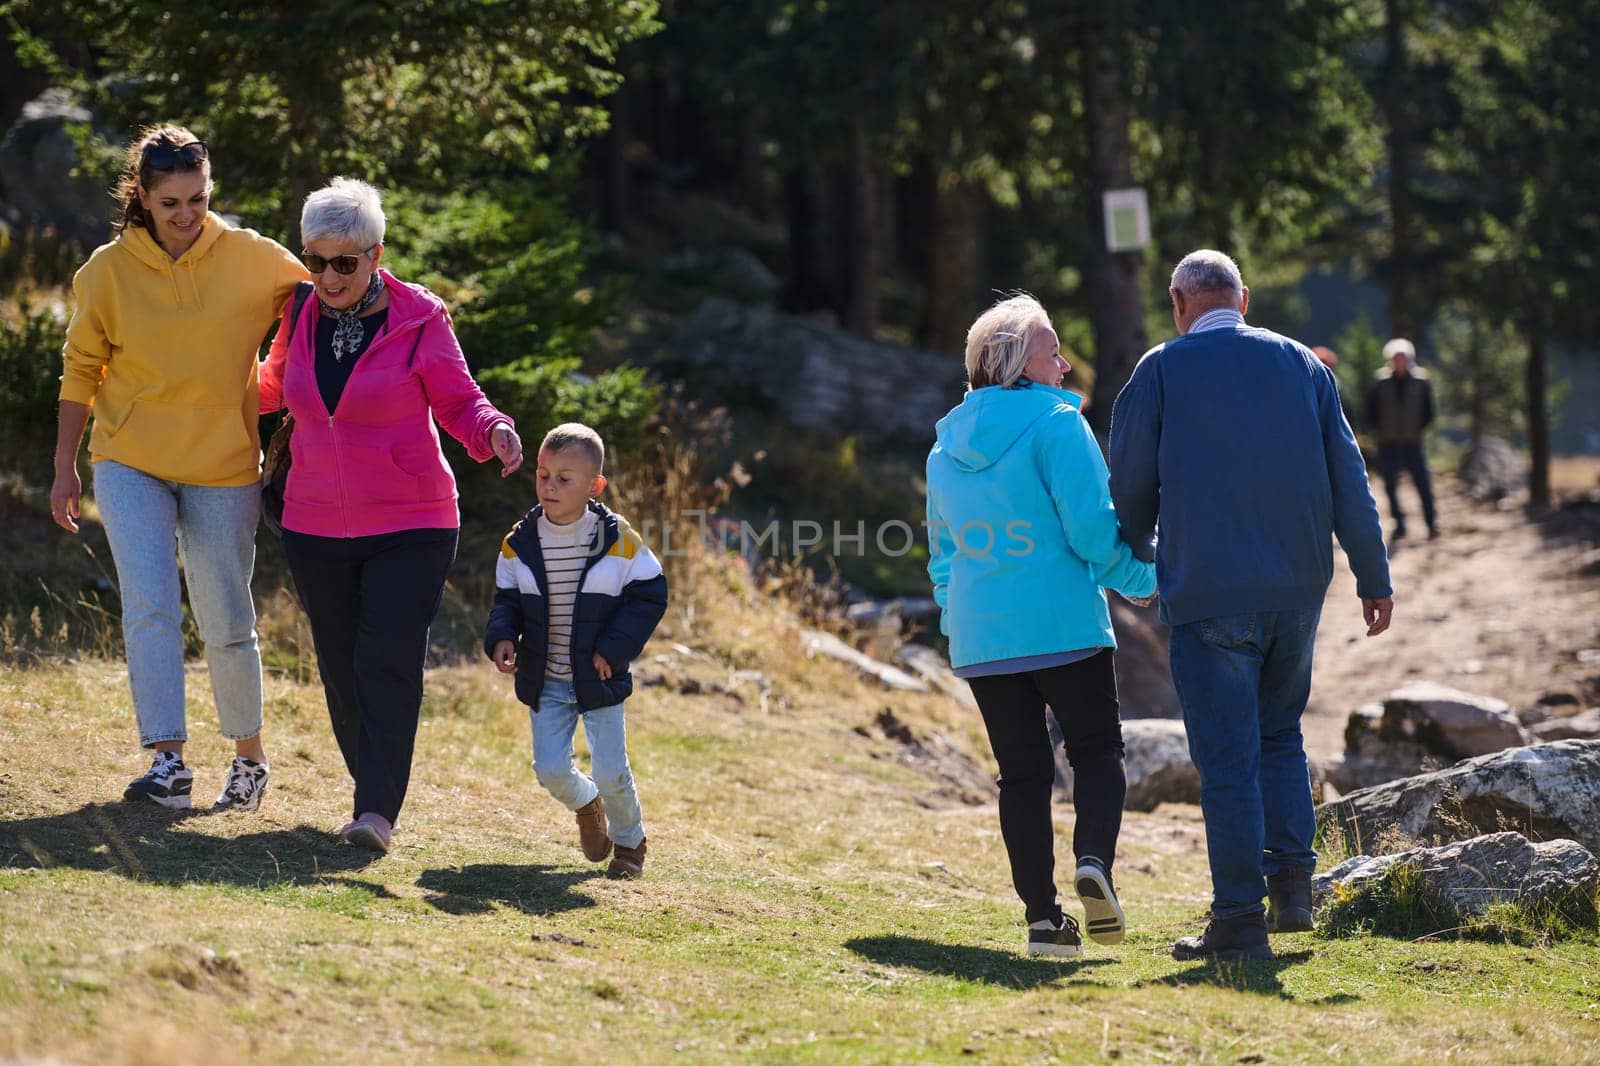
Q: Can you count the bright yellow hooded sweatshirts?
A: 1